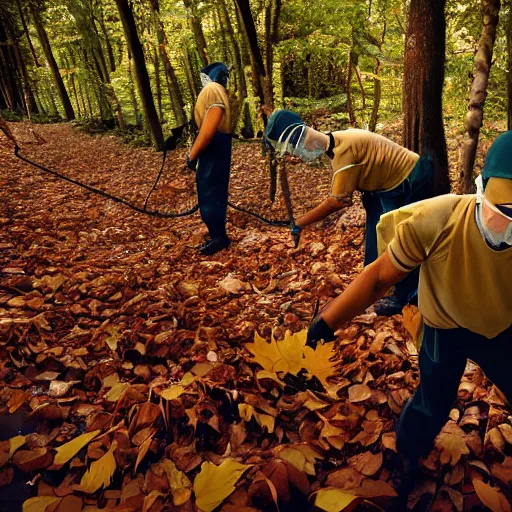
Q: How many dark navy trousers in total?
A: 3